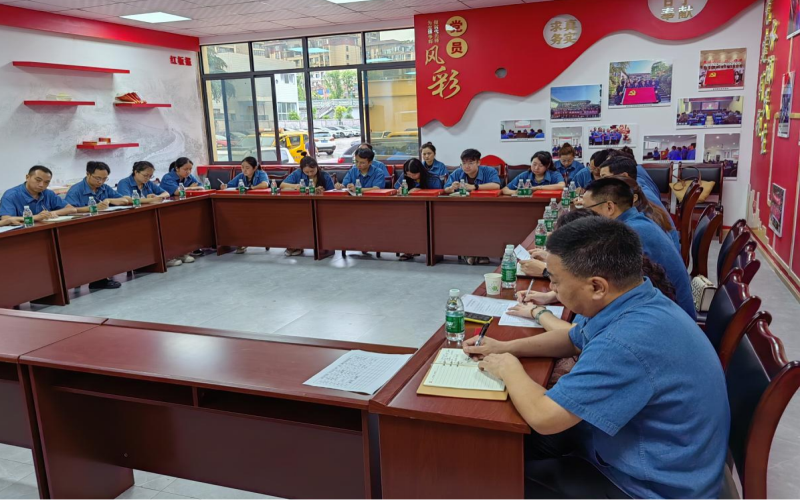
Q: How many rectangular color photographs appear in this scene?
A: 12